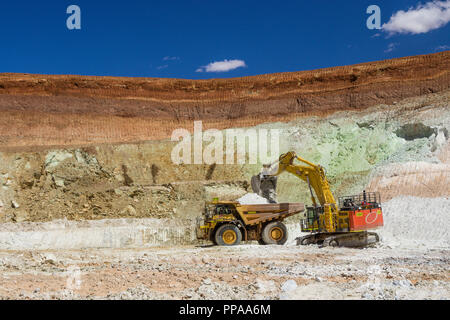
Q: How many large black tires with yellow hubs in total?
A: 2